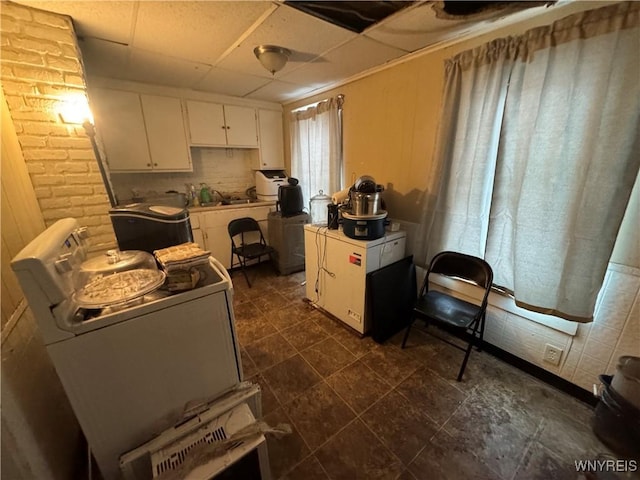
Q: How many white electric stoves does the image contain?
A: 1